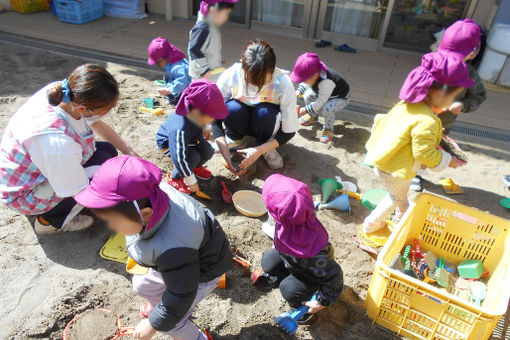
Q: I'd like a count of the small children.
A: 8